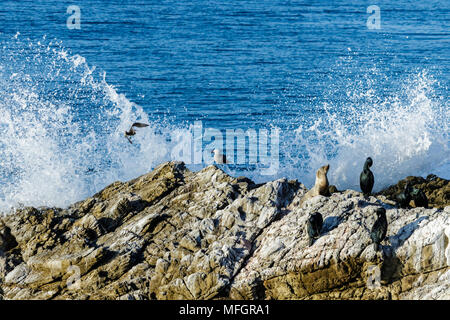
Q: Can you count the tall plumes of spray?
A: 2